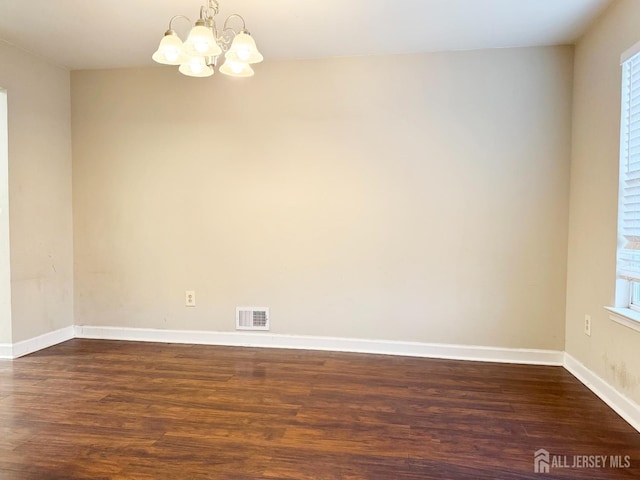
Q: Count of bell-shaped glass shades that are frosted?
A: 5